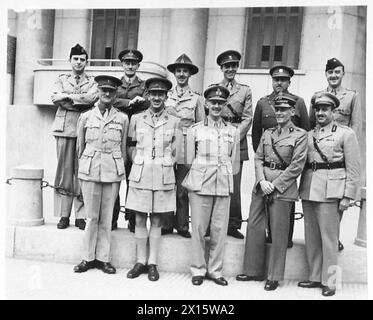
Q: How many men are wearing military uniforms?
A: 11